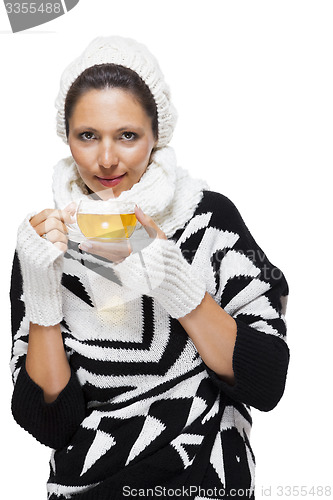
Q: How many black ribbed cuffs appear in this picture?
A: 2